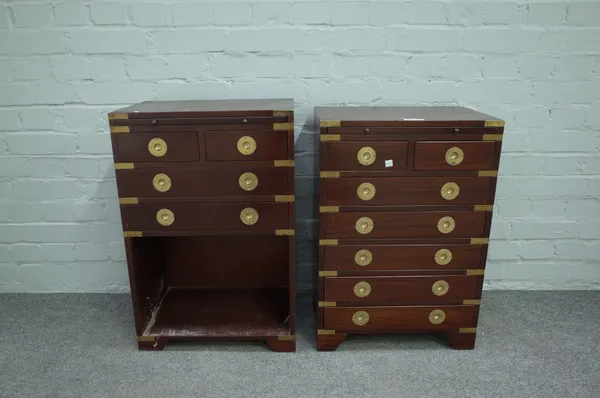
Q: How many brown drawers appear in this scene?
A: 11